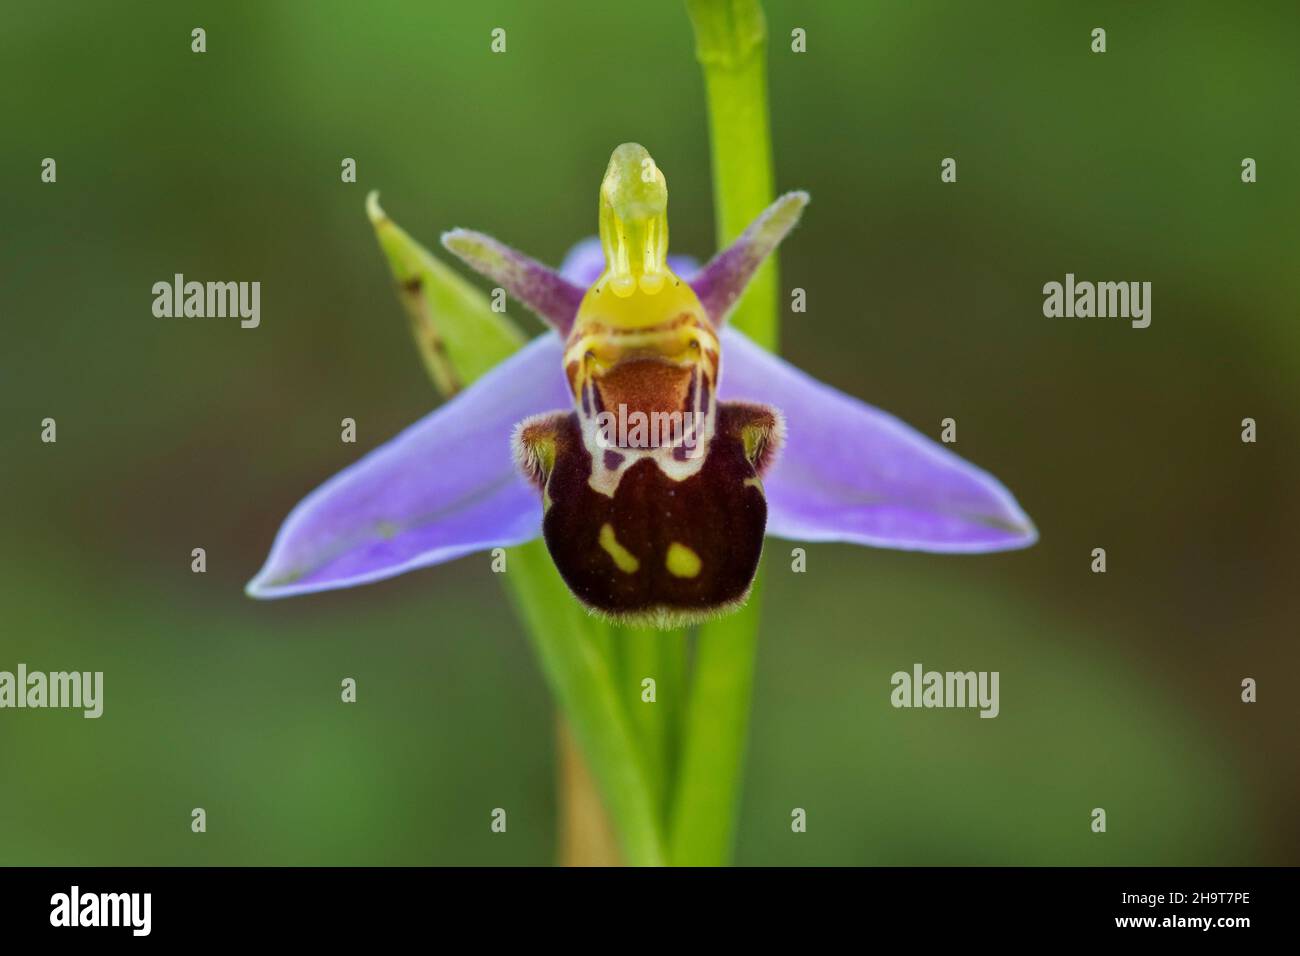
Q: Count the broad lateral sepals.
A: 2